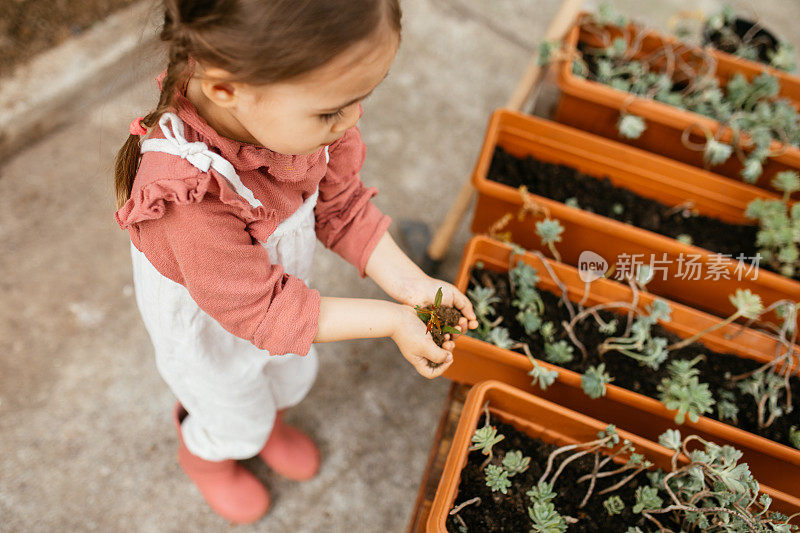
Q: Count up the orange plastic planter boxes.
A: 4